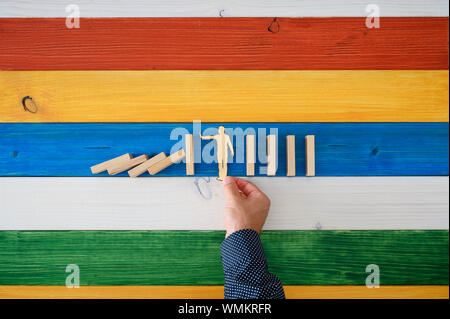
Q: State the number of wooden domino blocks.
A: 9